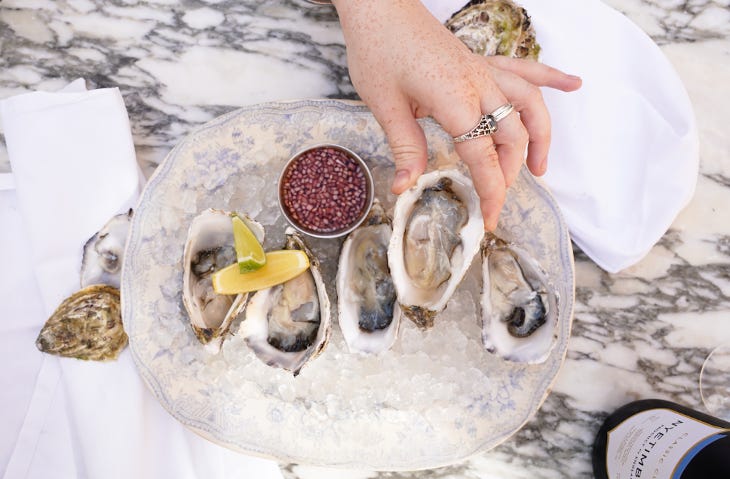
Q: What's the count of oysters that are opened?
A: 5